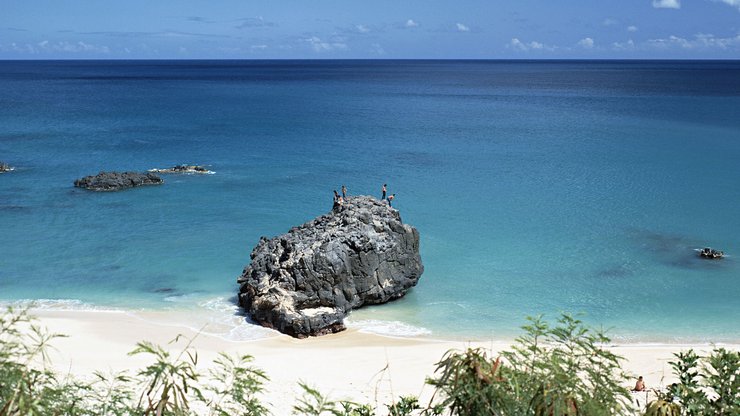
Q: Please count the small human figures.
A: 6